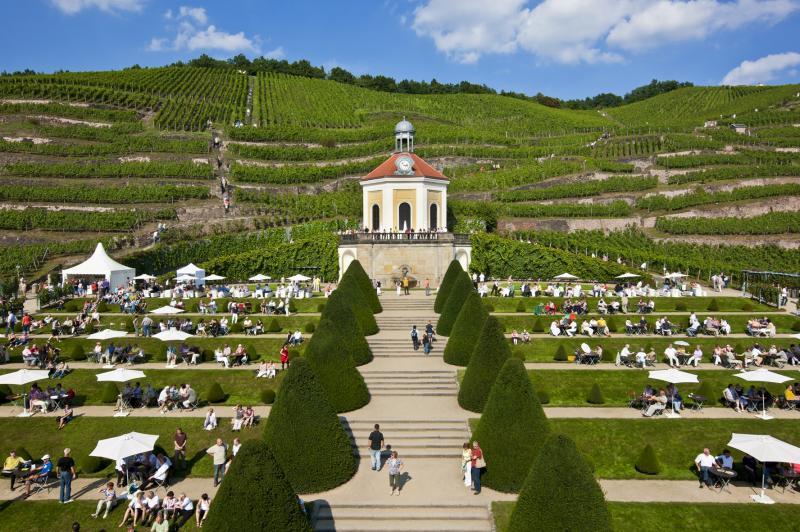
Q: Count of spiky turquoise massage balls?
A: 0